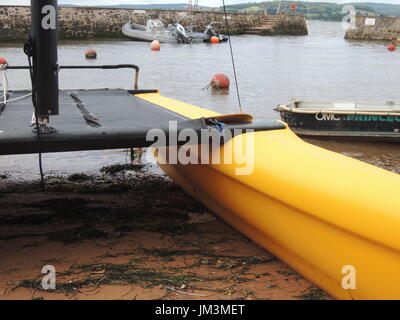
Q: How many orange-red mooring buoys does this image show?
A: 6